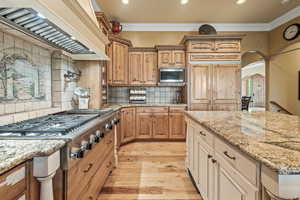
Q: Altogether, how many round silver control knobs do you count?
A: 6